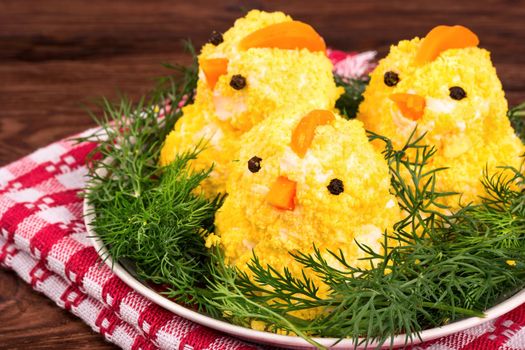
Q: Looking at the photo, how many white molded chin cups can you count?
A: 0